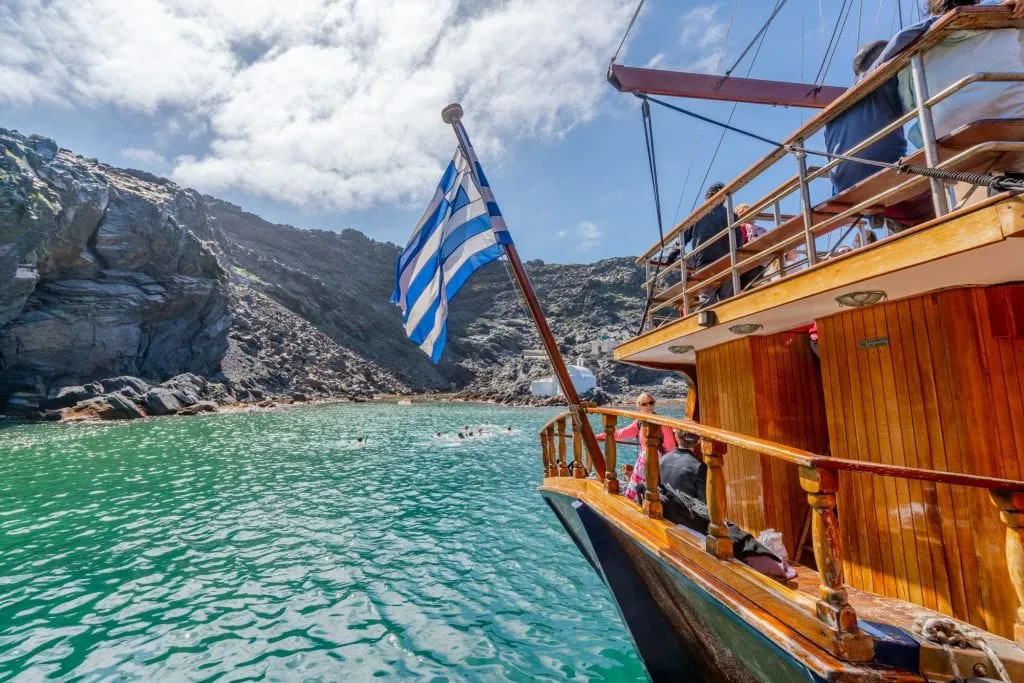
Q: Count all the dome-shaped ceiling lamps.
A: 3